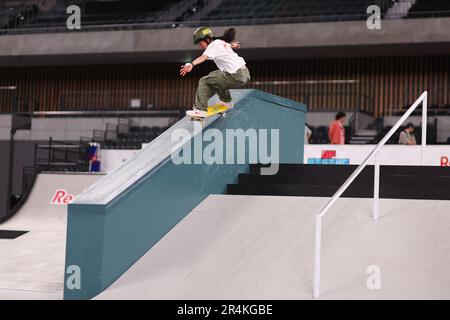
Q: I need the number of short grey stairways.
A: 1